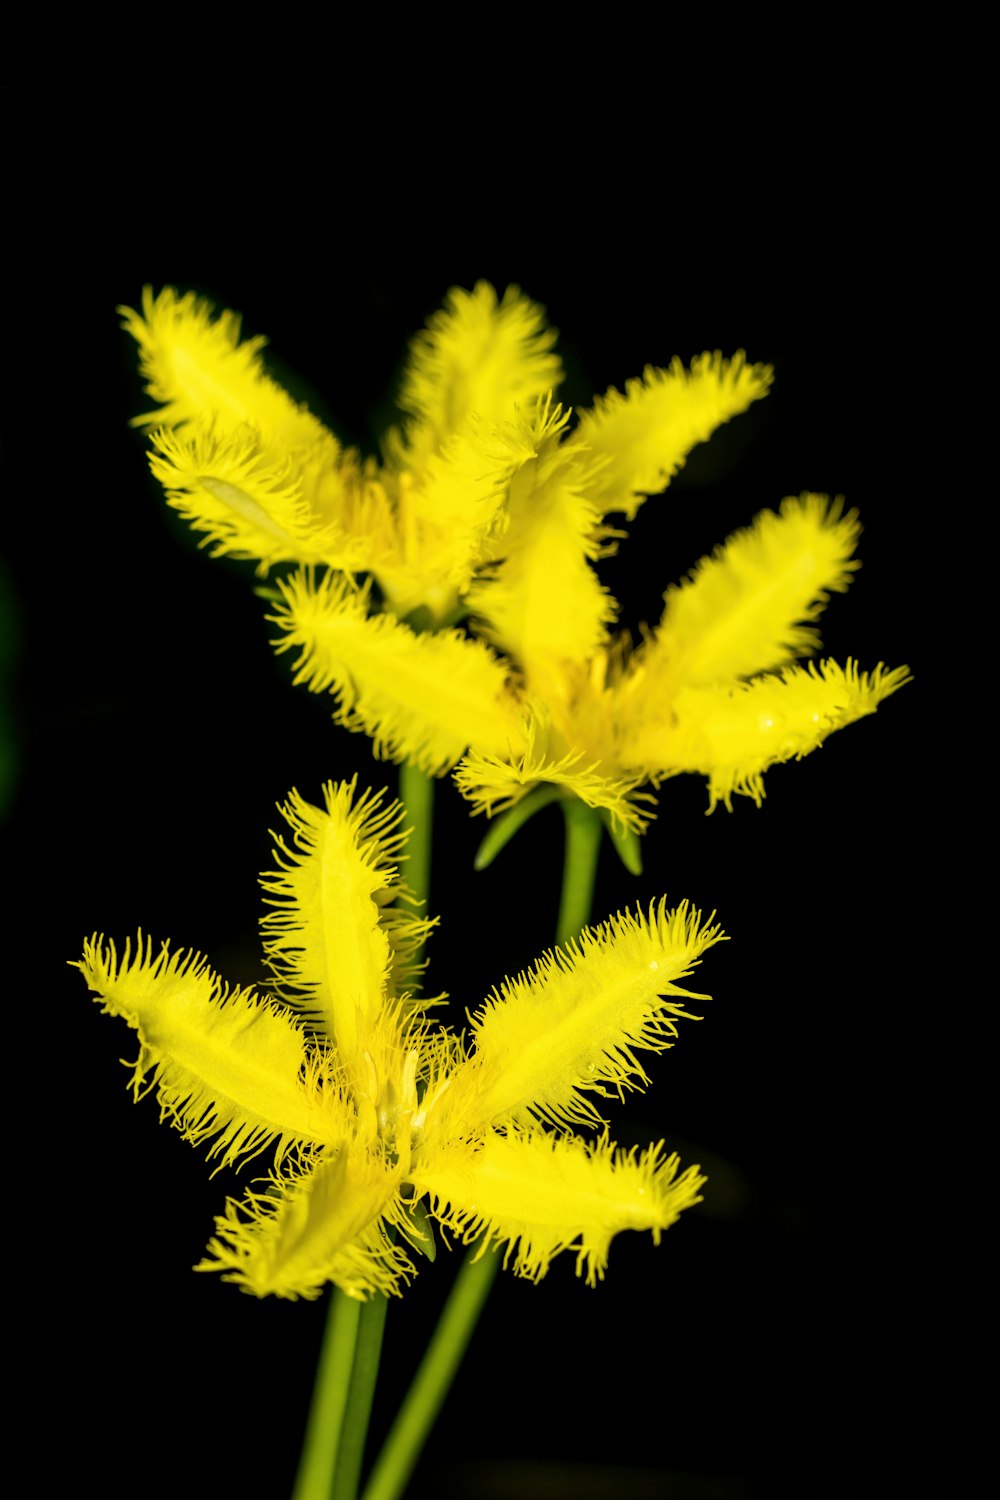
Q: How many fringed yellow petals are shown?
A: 15